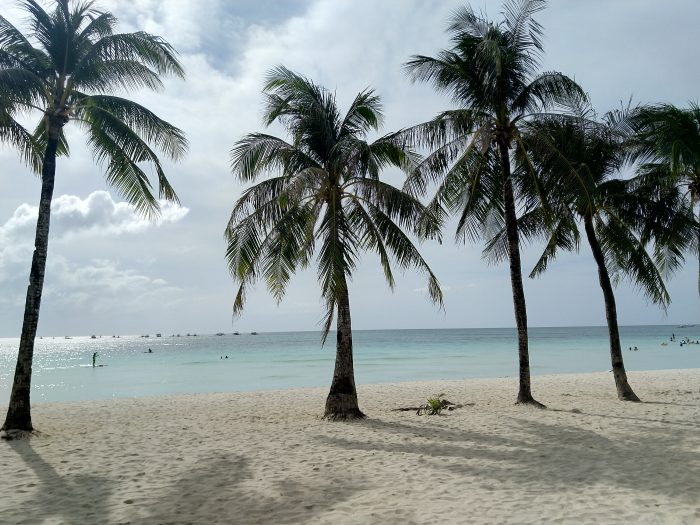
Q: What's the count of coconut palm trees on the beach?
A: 5